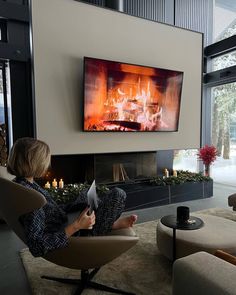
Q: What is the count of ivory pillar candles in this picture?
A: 5